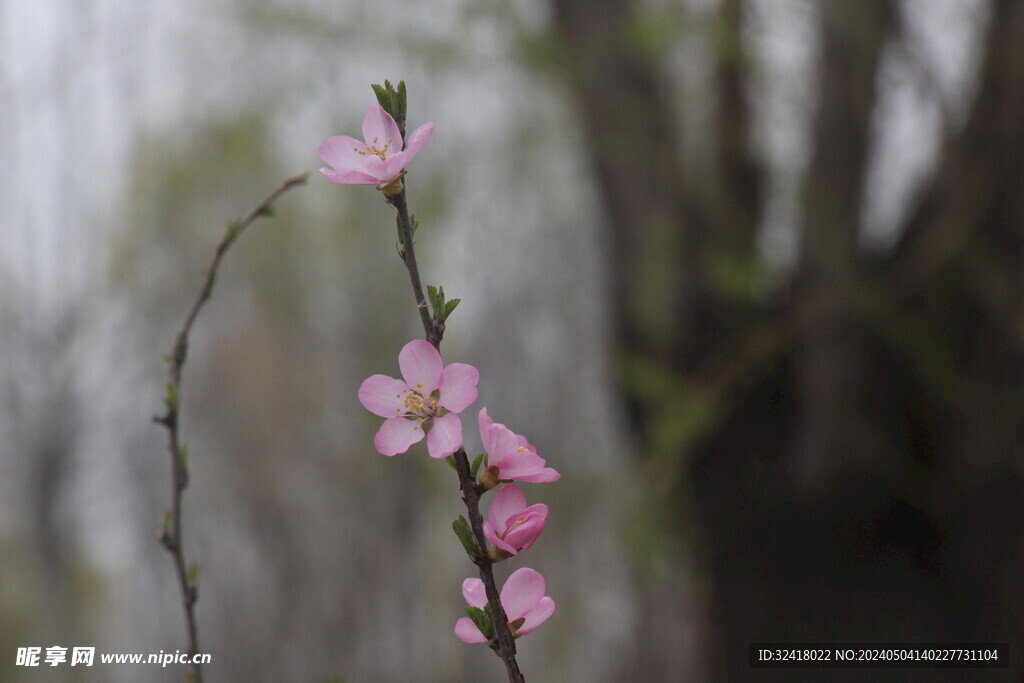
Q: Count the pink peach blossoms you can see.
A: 5